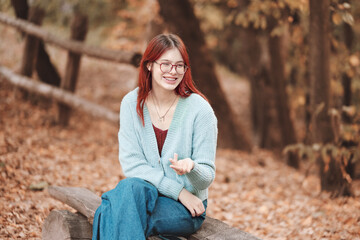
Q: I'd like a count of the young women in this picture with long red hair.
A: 1